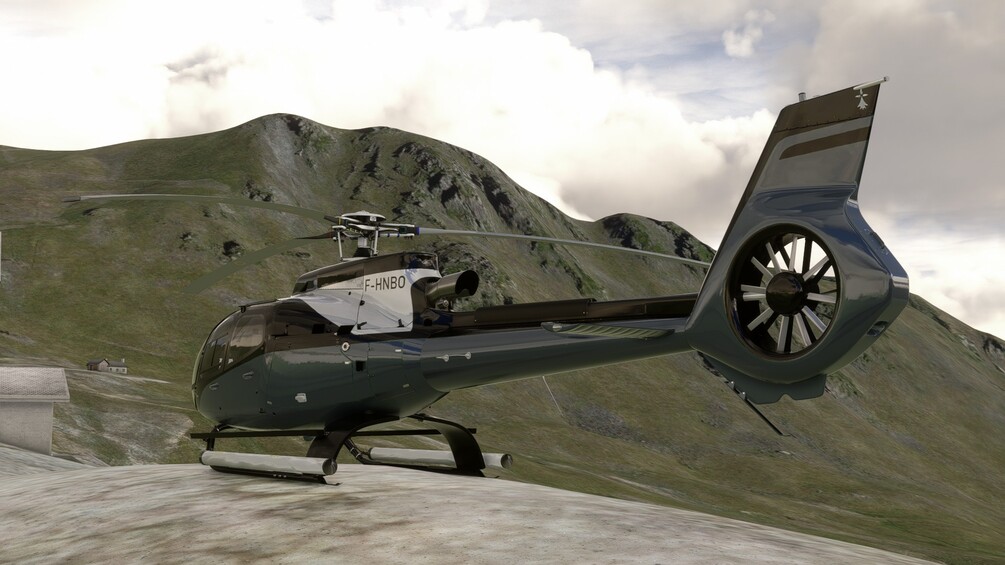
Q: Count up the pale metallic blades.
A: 11